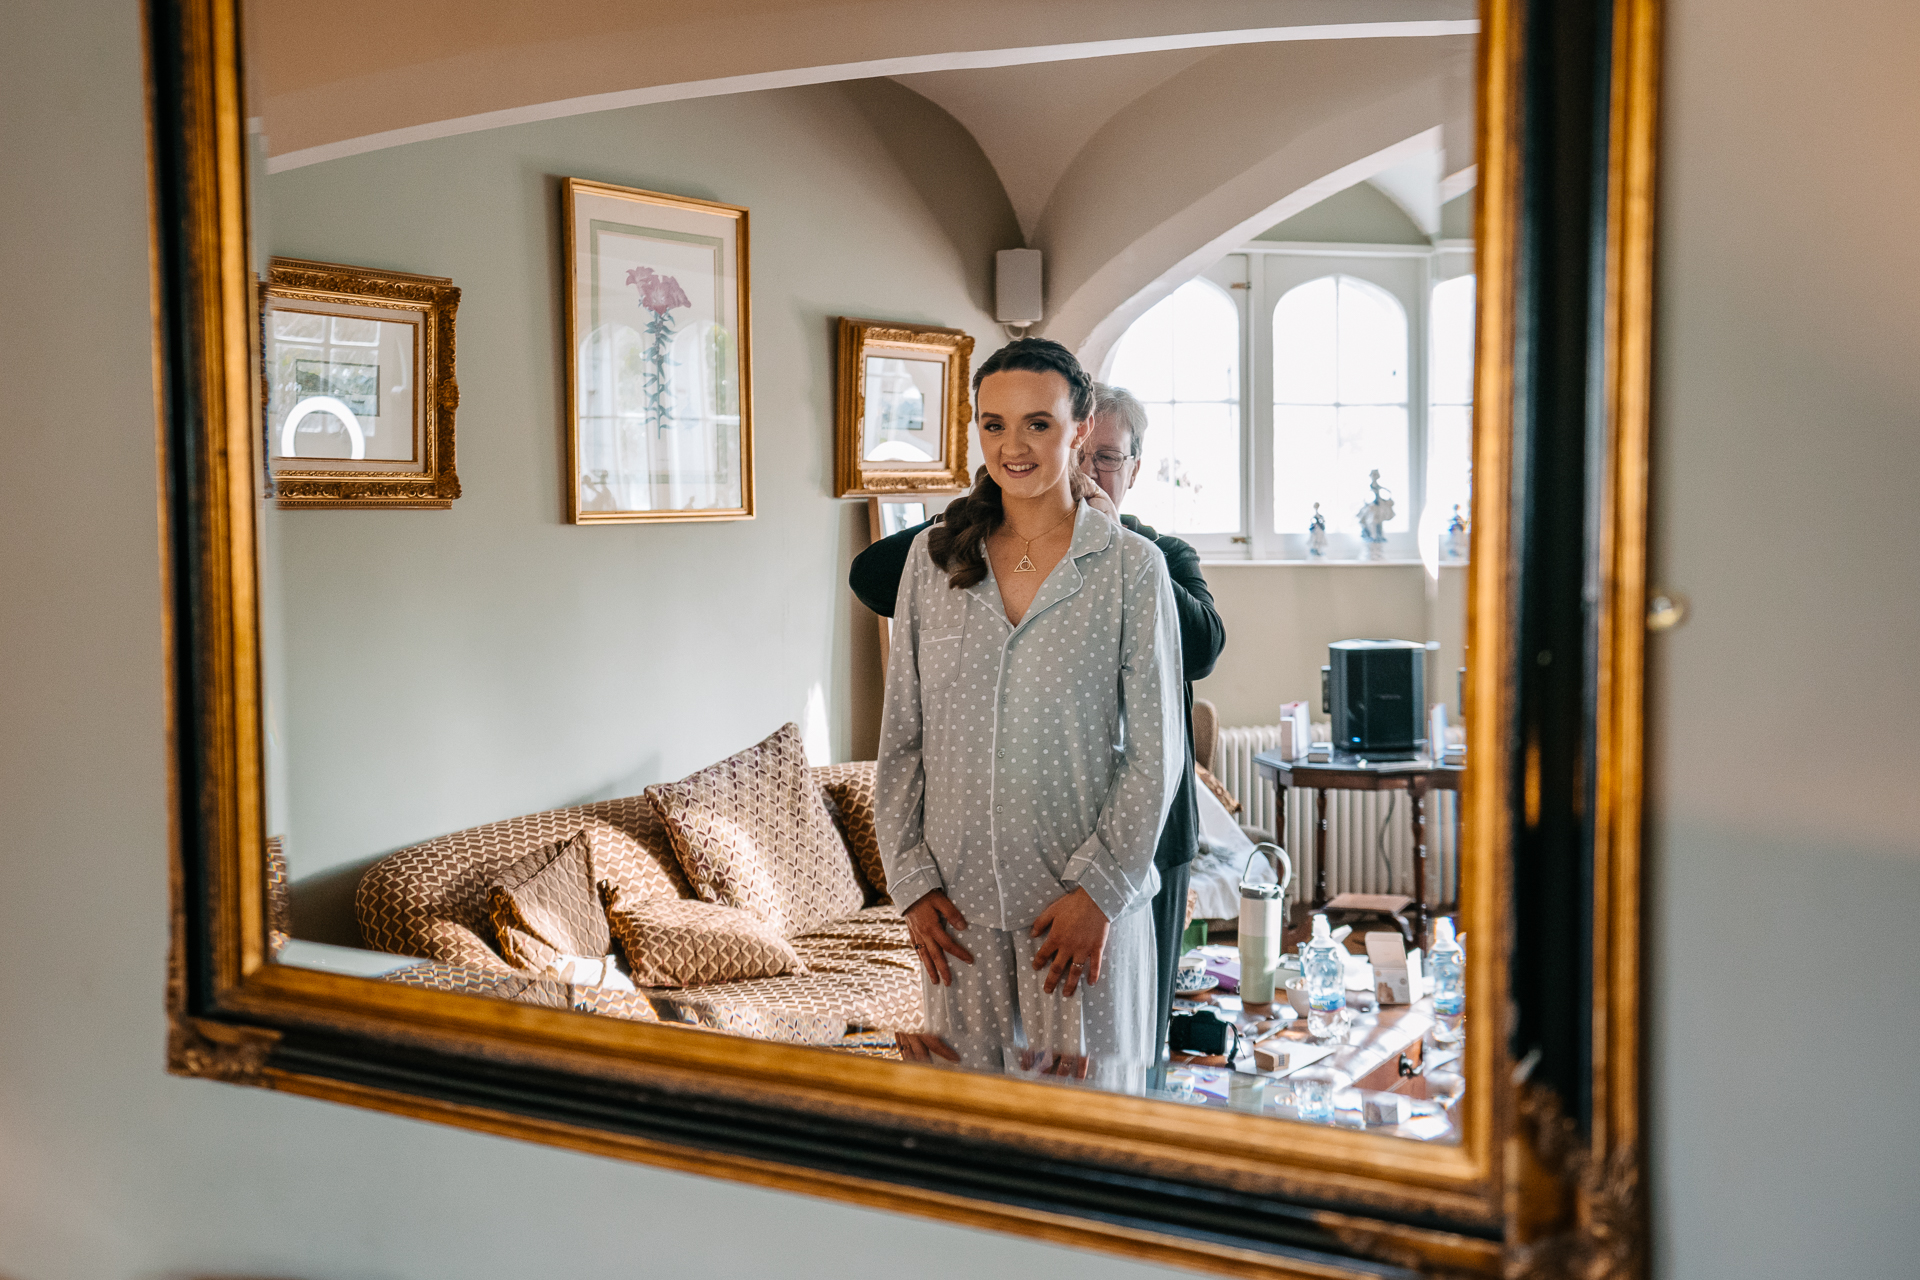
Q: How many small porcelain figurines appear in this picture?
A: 3